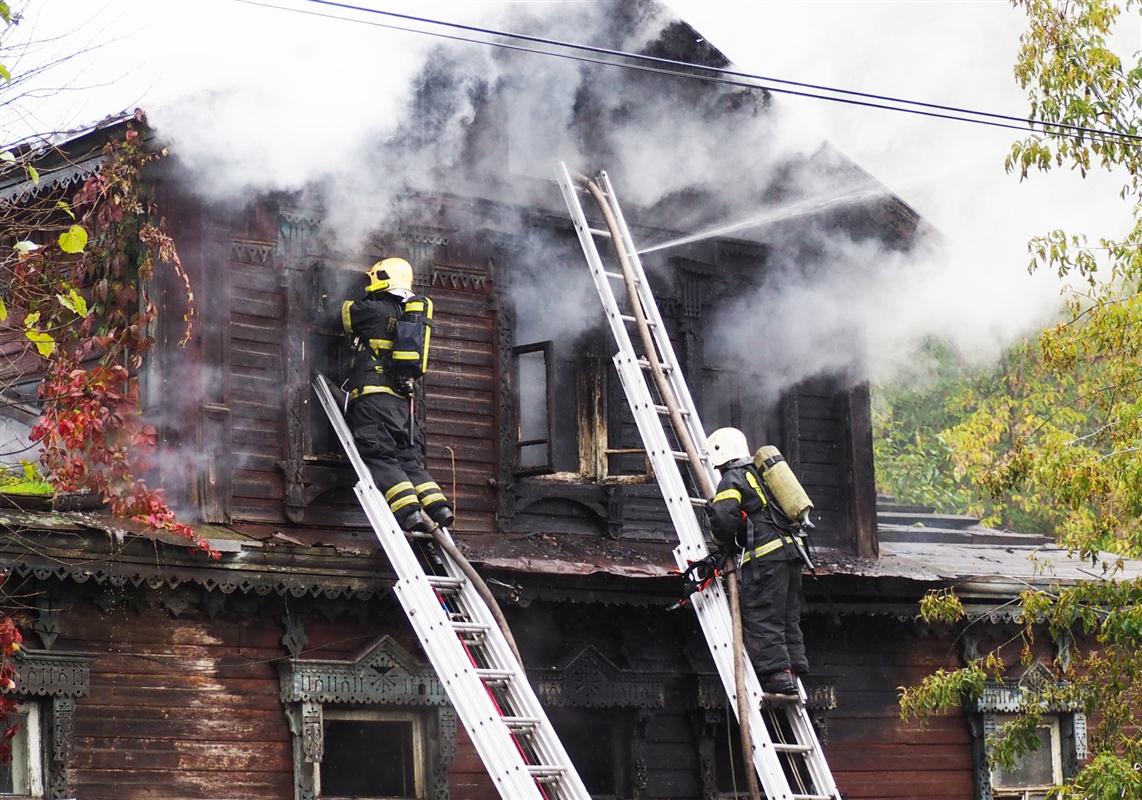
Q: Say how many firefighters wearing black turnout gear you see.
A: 2